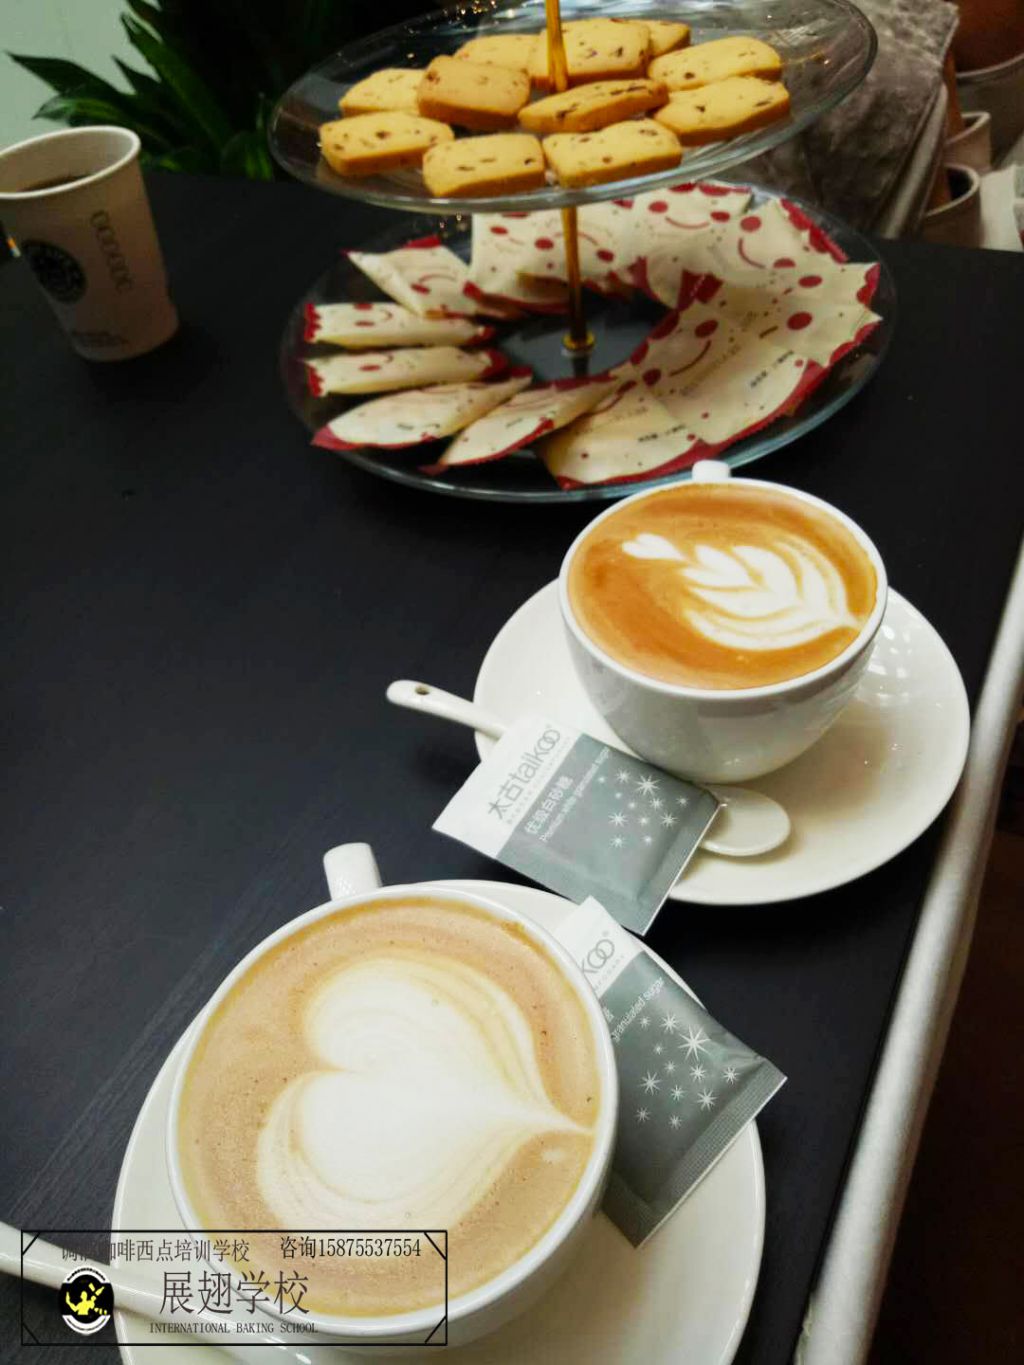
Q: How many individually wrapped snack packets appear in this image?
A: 13